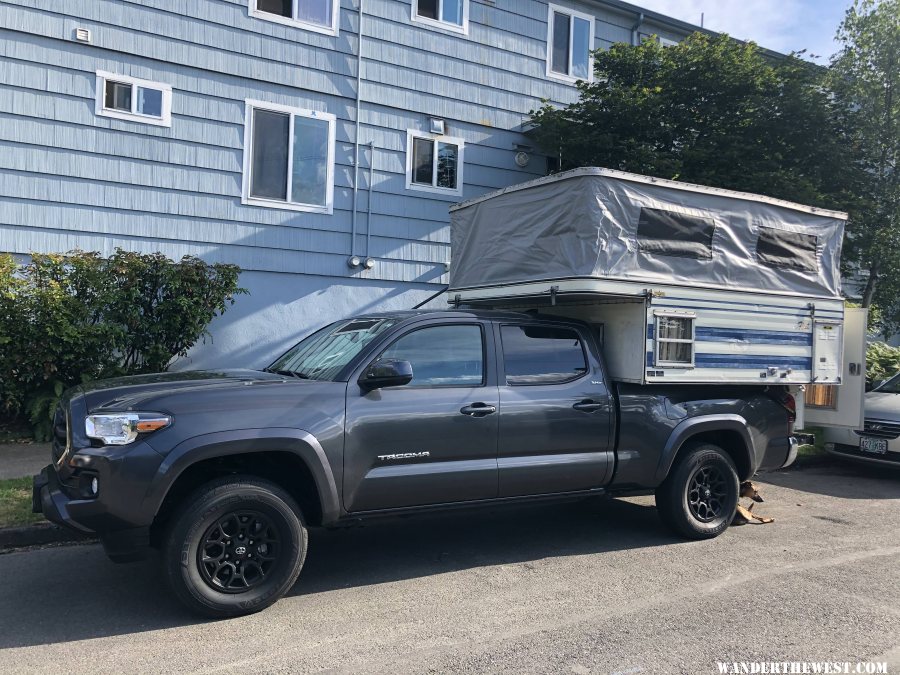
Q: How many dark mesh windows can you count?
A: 2